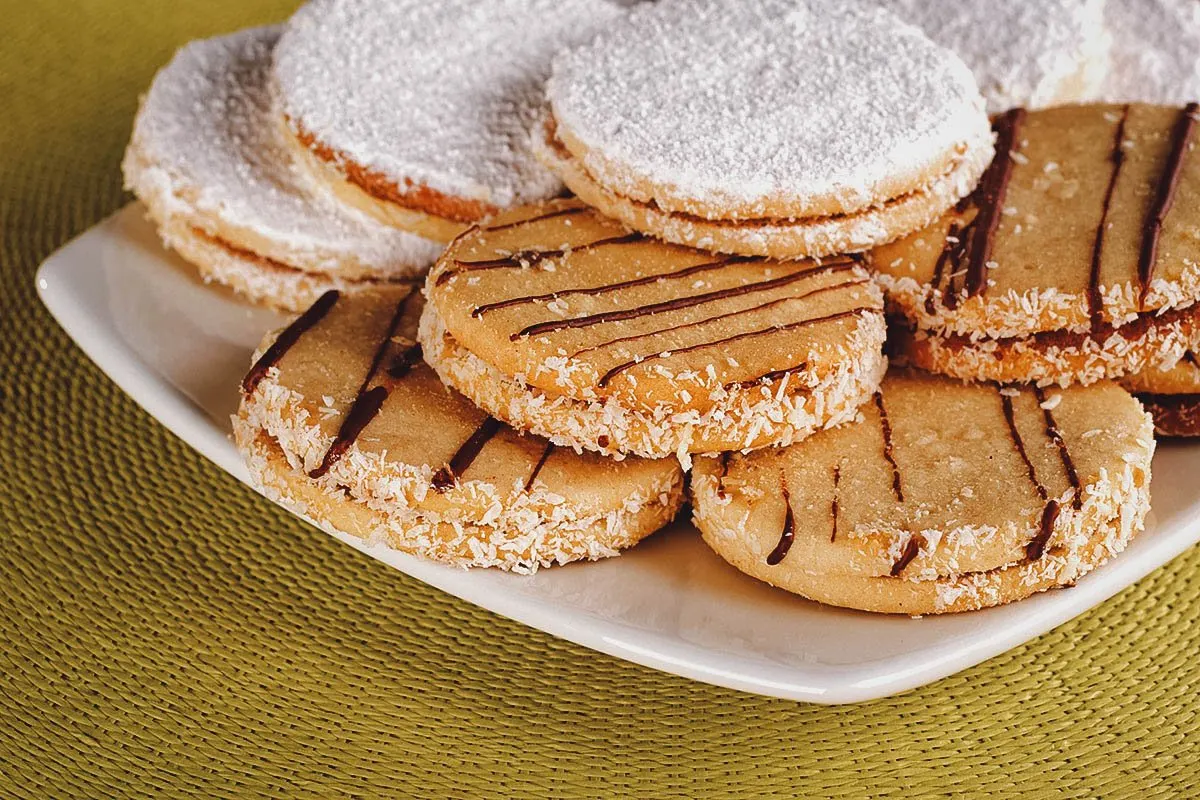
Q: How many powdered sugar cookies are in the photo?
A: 5